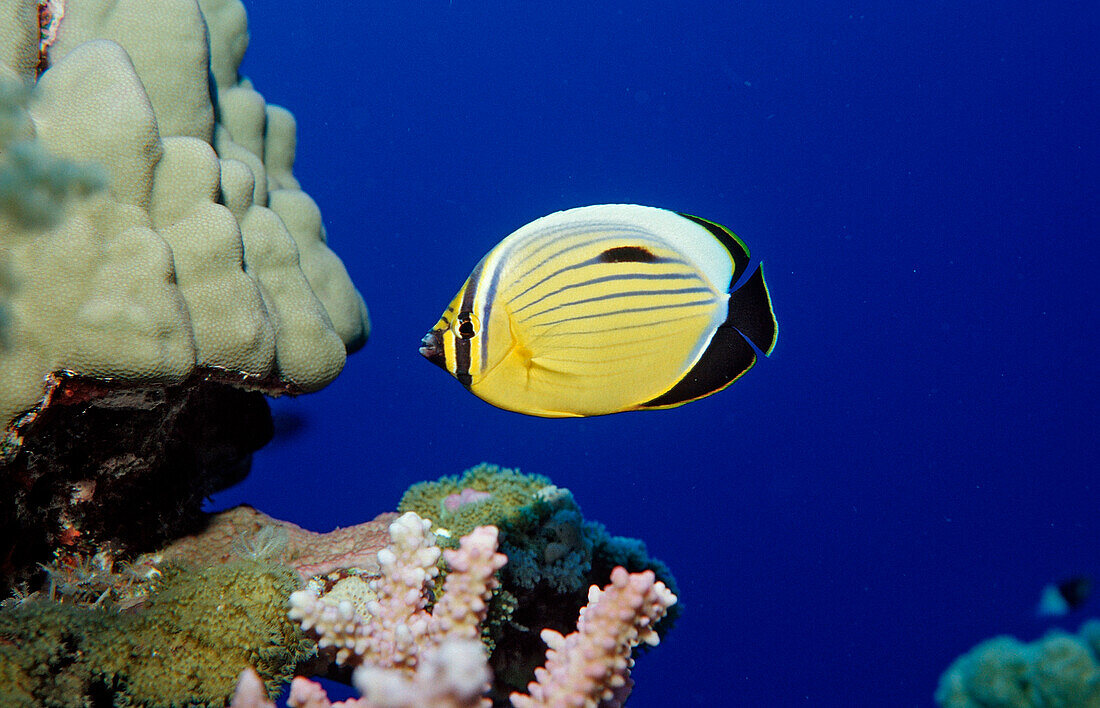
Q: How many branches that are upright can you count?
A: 3